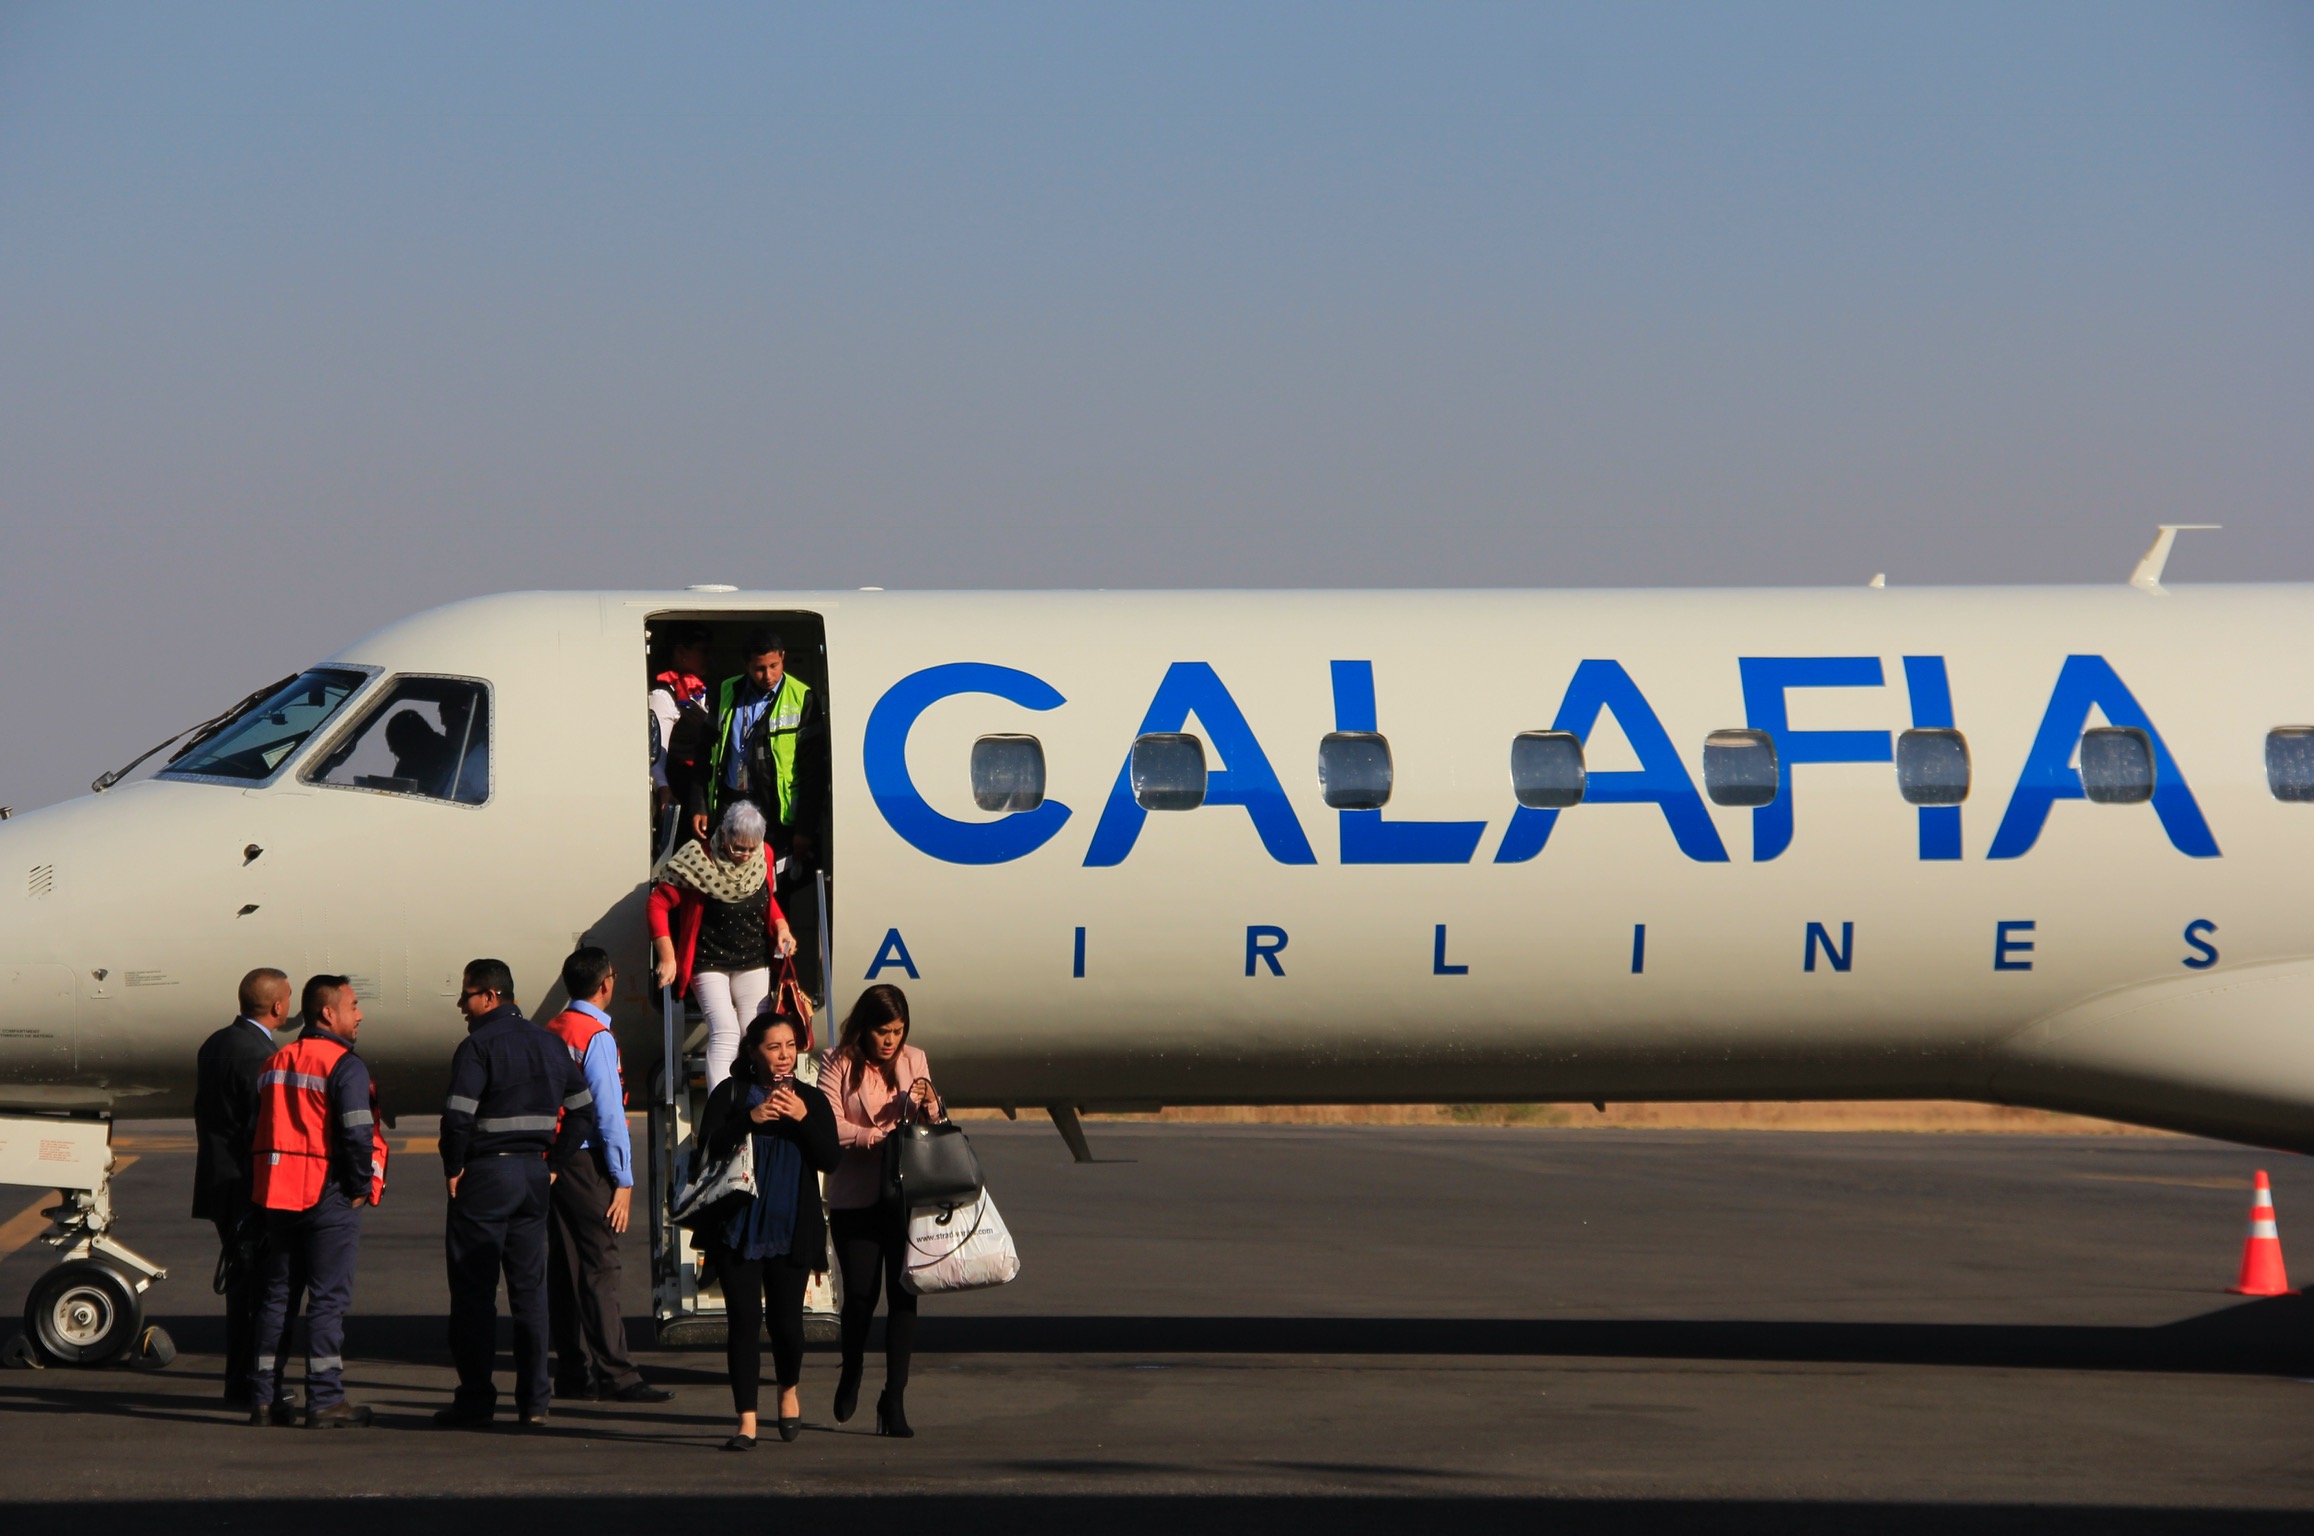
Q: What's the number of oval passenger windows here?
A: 8